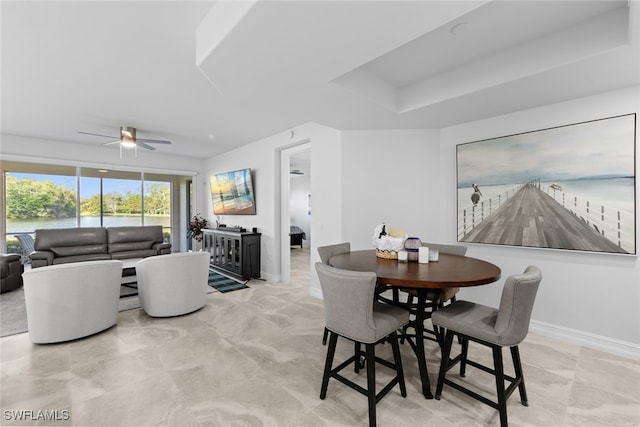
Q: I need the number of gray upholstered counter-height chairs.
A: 4